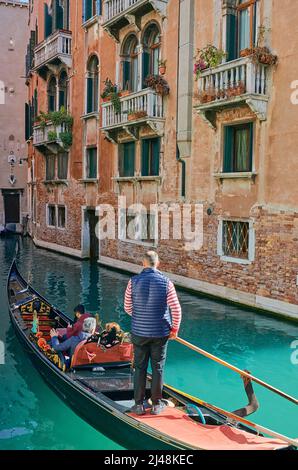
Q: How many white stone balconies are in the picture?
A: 5